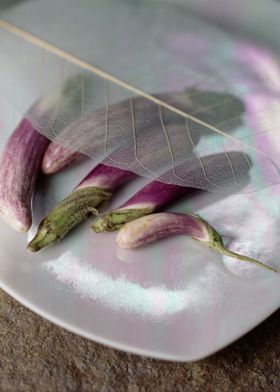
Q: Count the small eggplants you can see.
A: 5